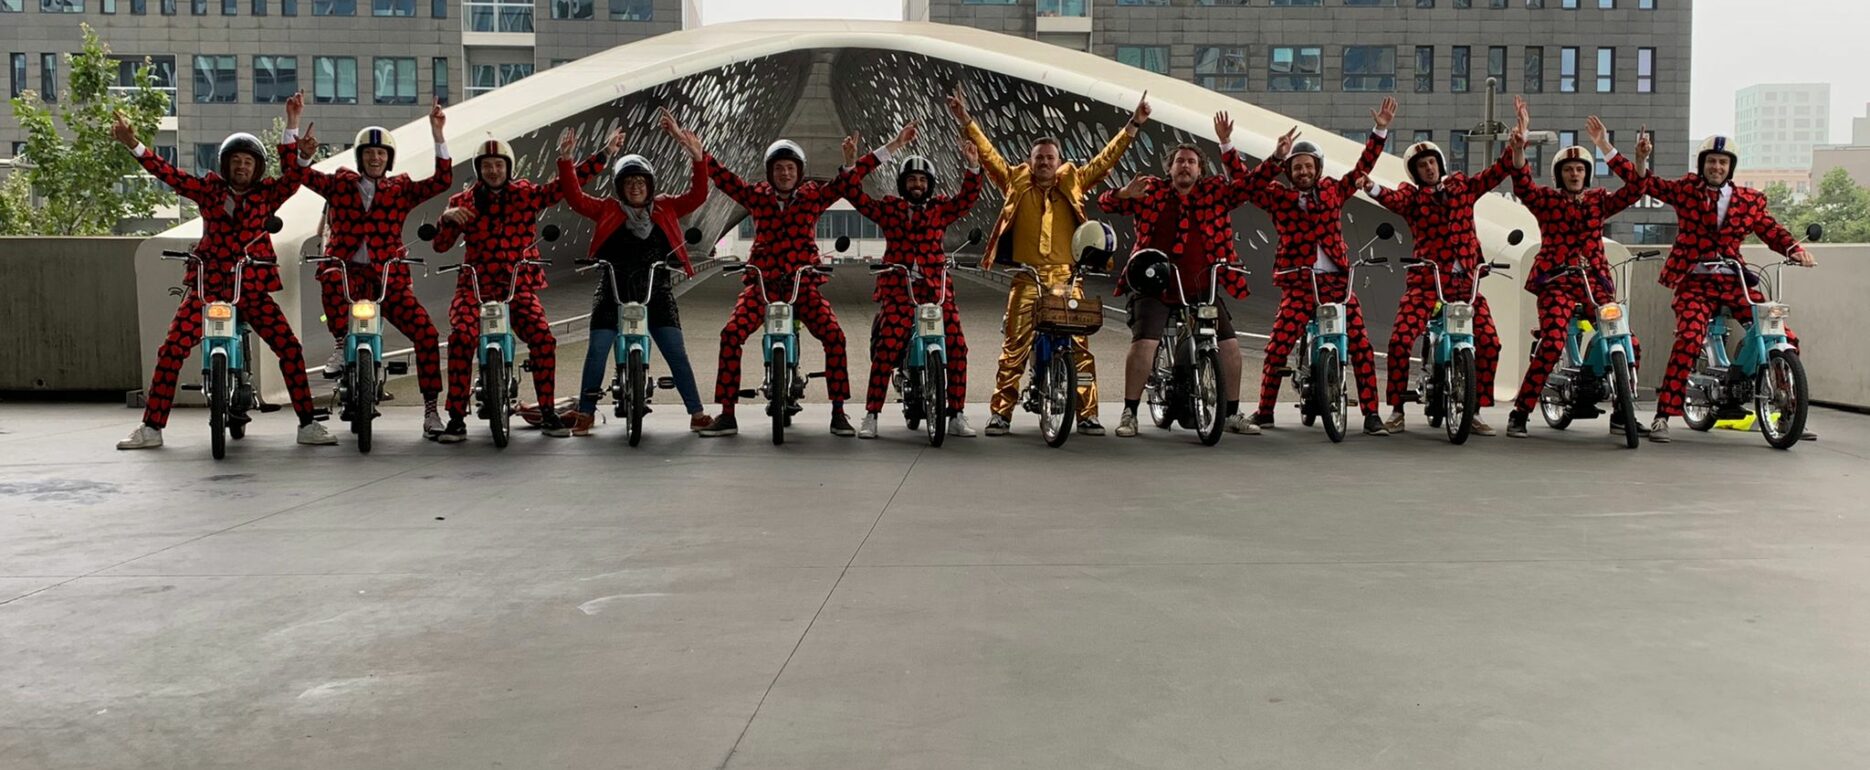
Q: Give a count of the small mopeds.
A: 12